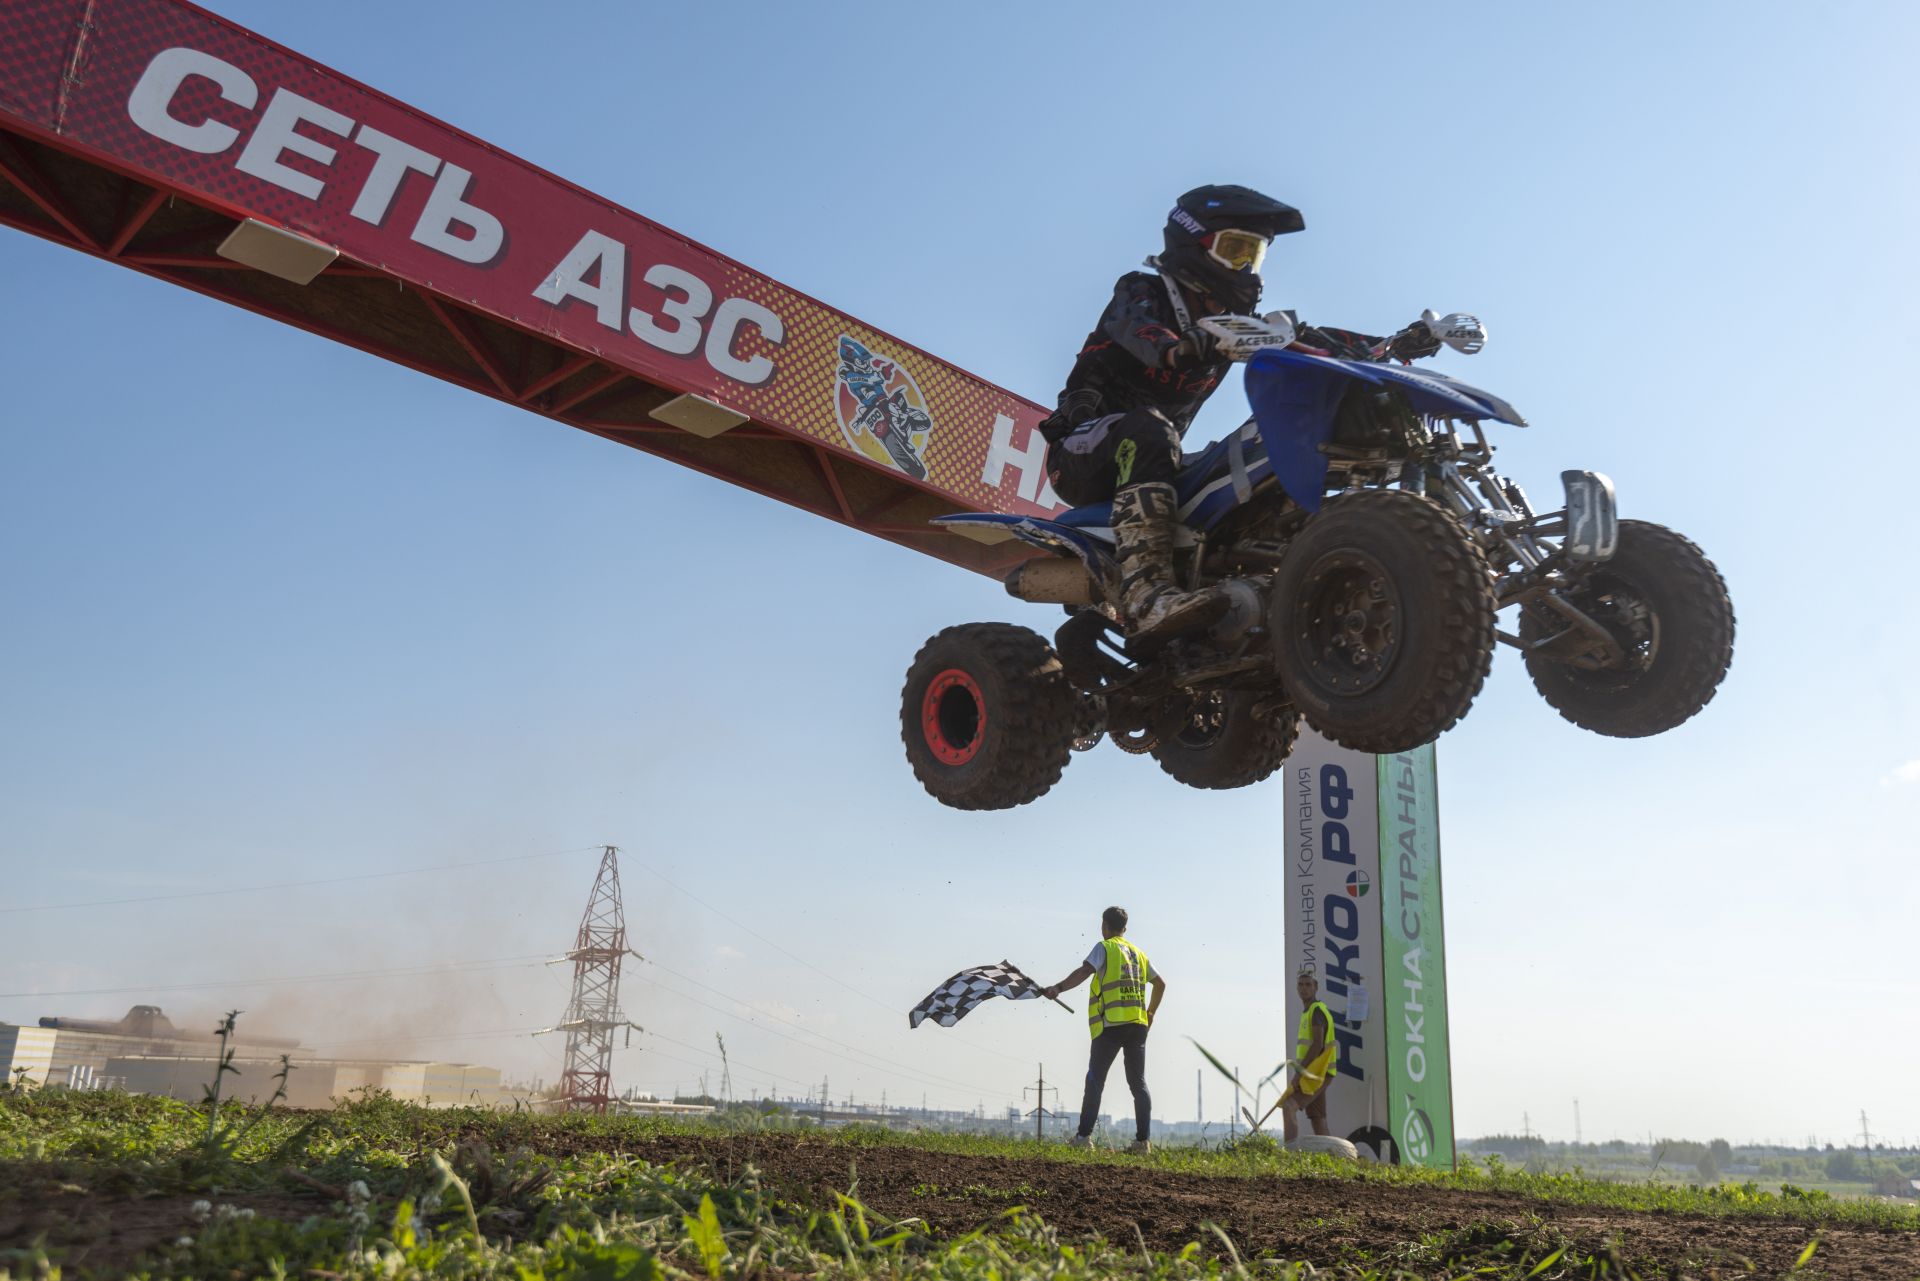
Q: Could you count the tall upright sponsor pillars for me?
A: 1